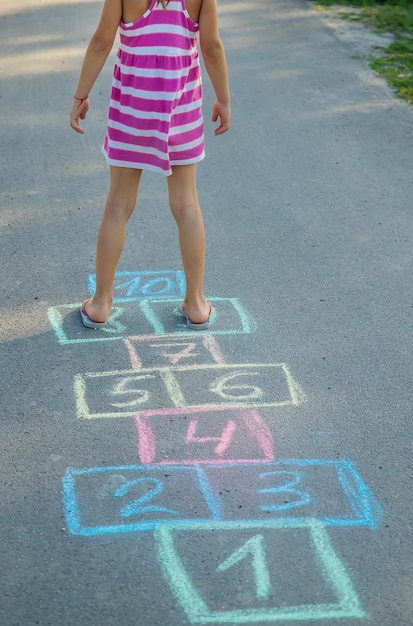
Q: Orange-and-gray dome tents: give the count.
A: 0